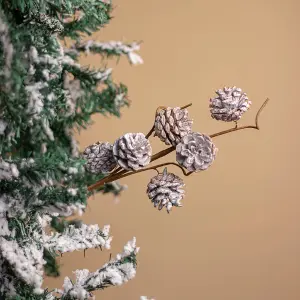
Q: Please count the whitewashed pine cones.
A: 6